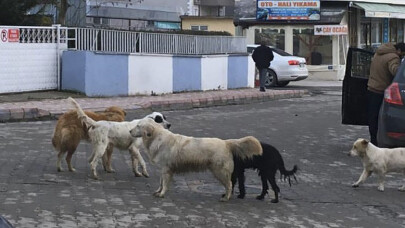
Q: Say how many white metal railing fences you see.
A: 1